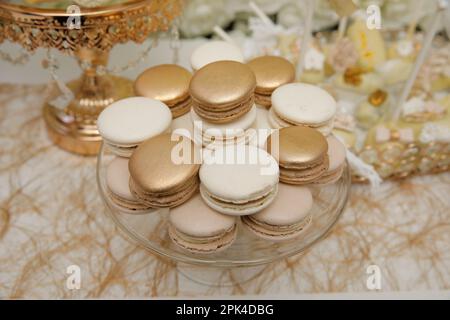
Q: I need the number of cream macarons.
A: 5